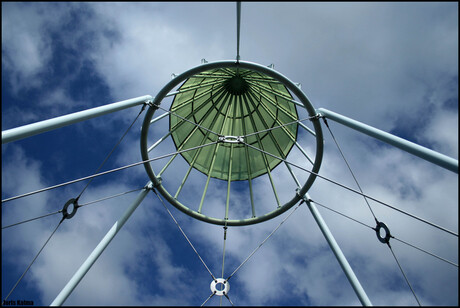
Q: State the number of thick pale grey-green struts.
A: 4